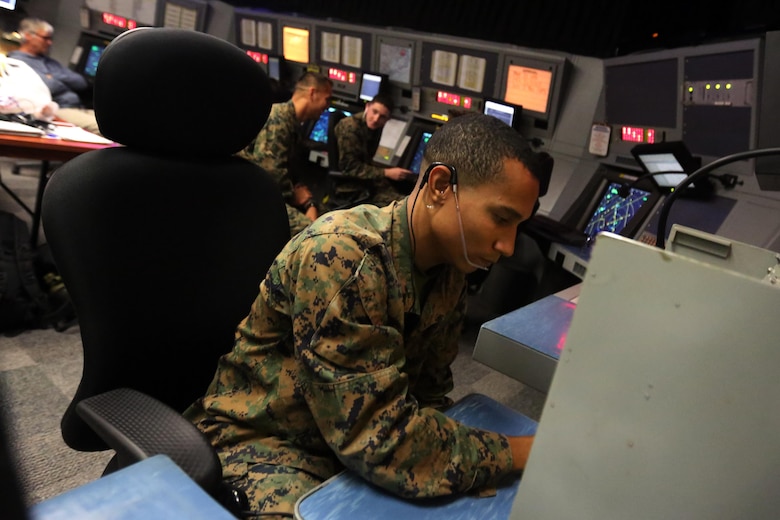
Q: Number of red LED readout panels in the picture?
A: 5